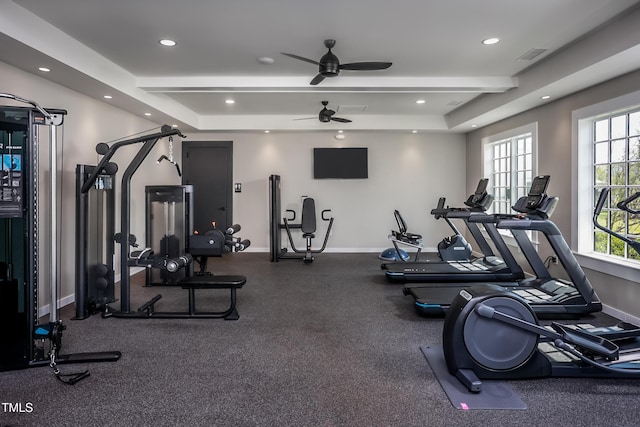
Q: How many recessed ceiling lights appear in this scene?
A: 13